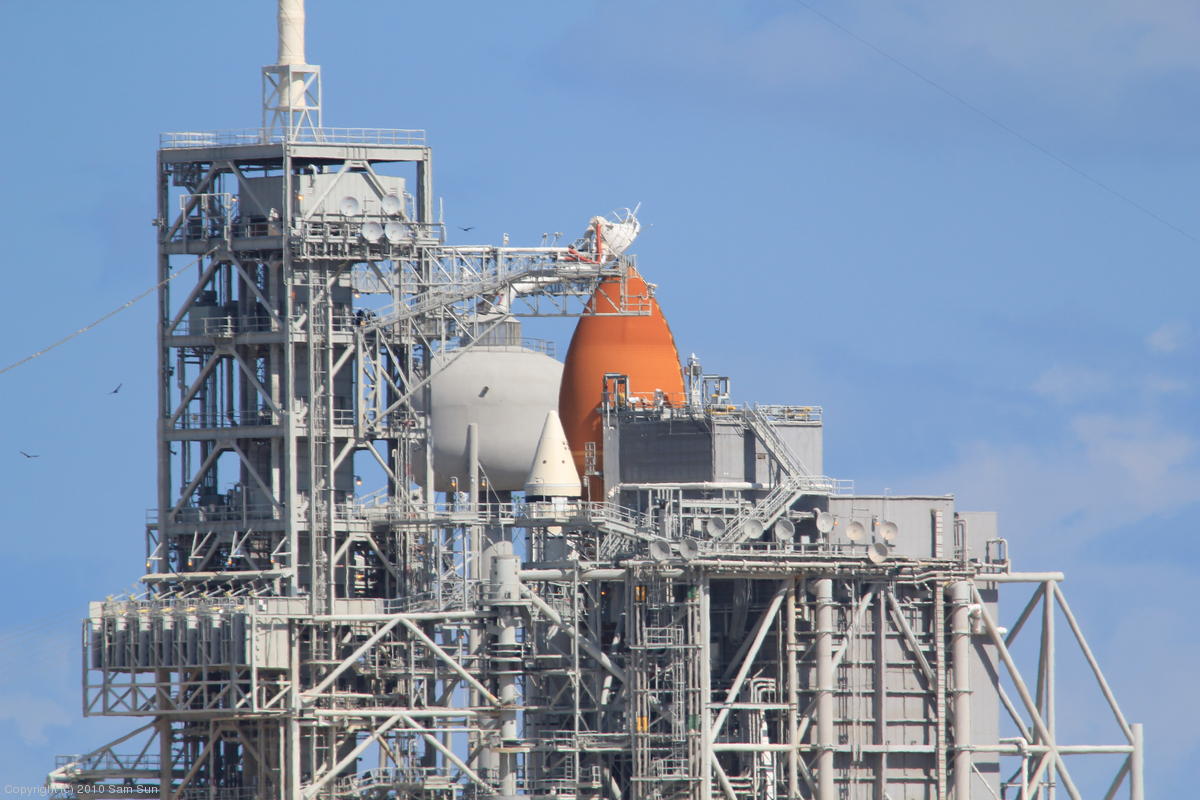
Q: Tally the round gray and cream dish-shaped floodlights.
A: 13